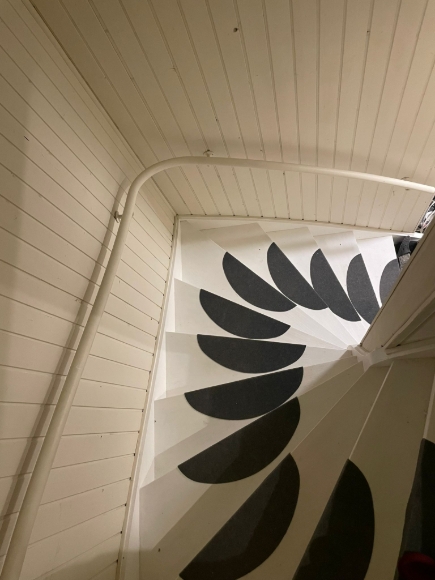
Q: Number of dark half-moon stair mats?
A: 12